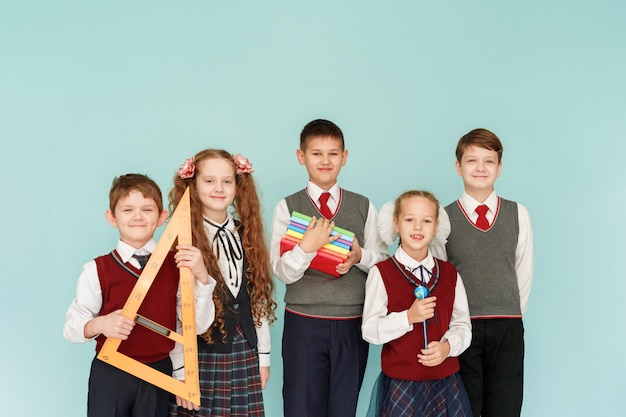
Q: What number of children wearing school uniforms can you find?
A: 5